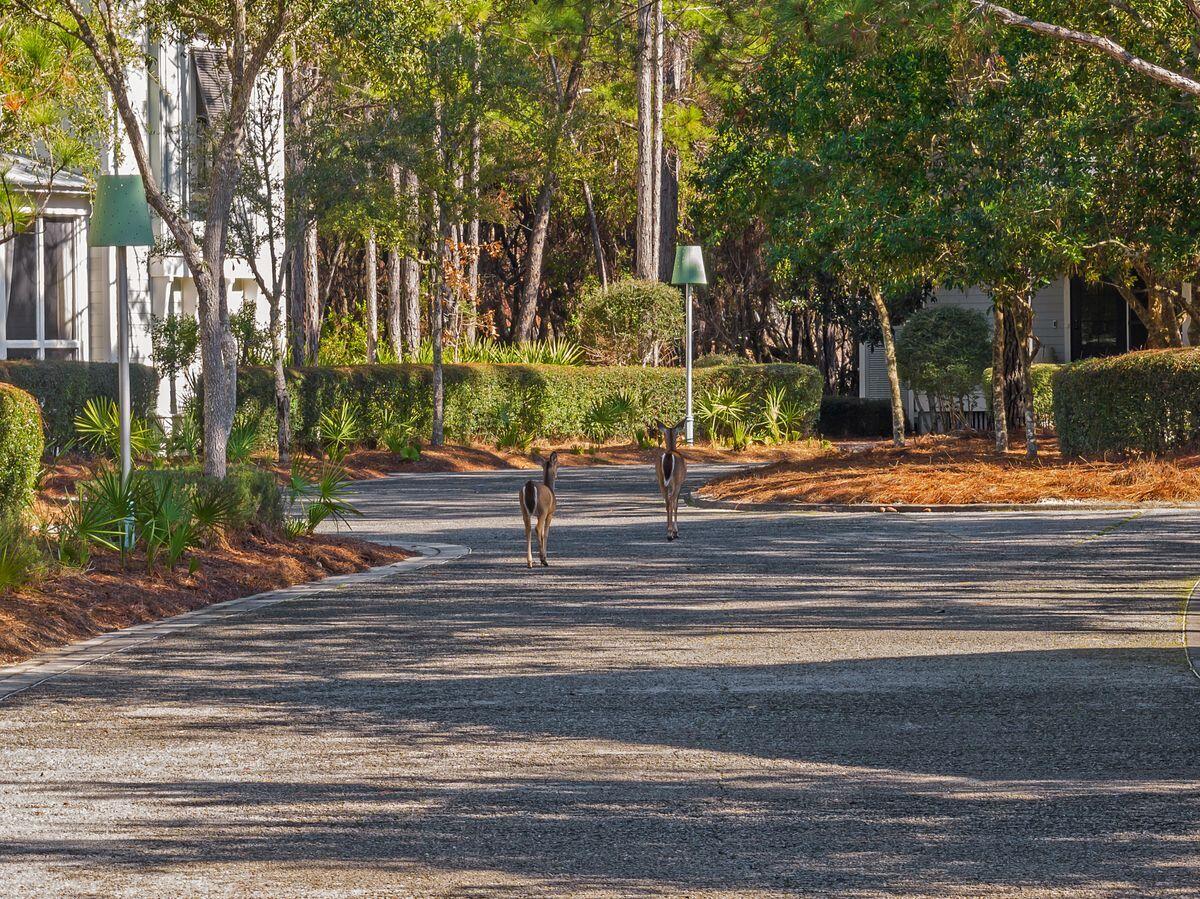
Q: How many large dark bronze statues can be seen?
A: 0